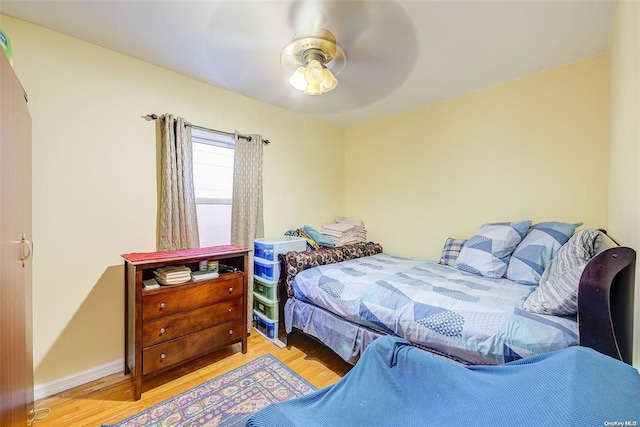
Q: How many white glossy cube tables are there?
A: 0